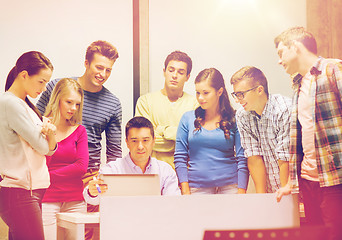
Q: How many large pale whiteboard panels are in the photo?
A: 2